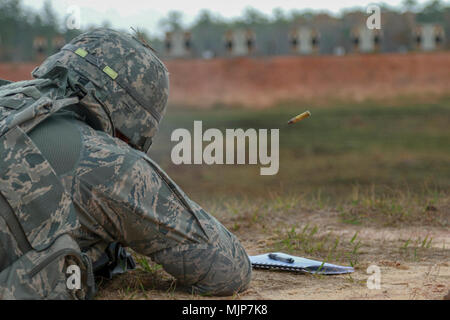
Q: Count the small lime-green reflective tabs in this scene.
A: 2